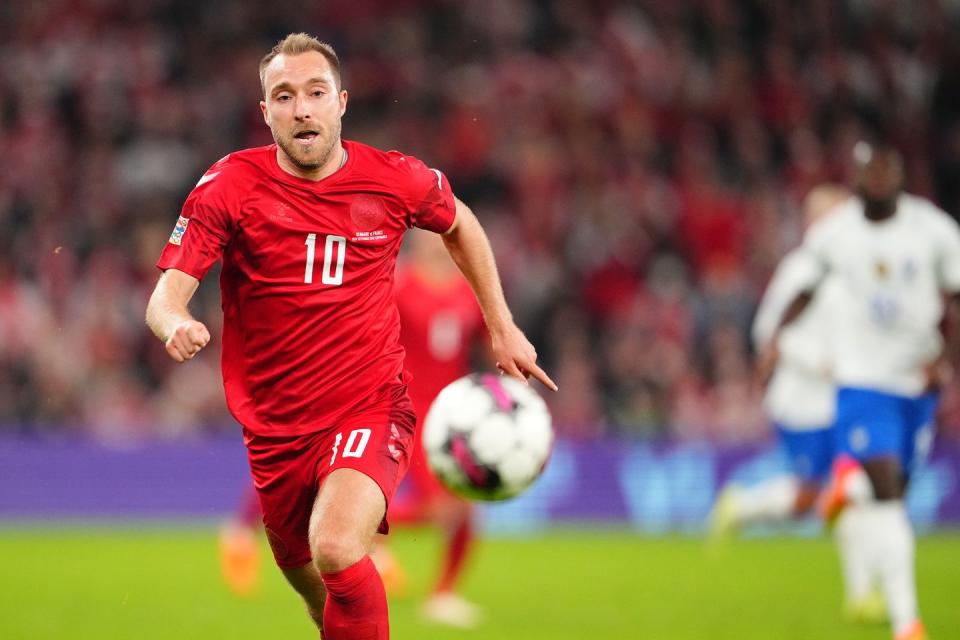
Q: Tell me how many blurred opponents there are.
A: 2